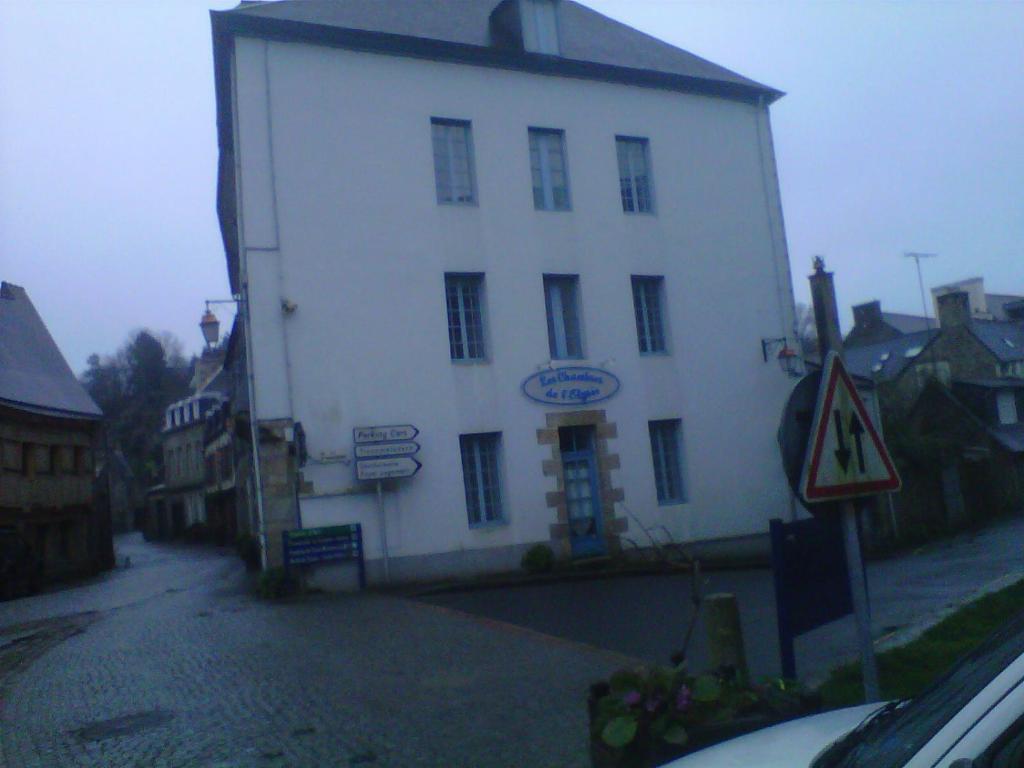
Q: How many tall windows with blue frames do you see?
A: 8